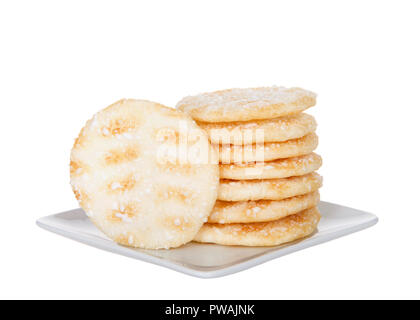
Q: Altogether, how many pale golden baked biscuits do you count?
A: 8